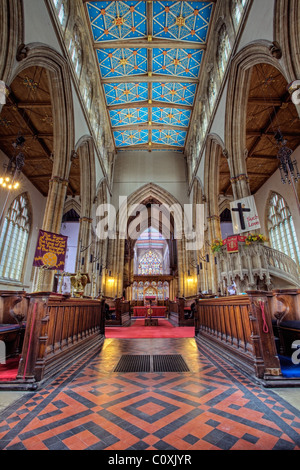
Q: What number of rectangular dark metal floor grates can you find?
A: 2